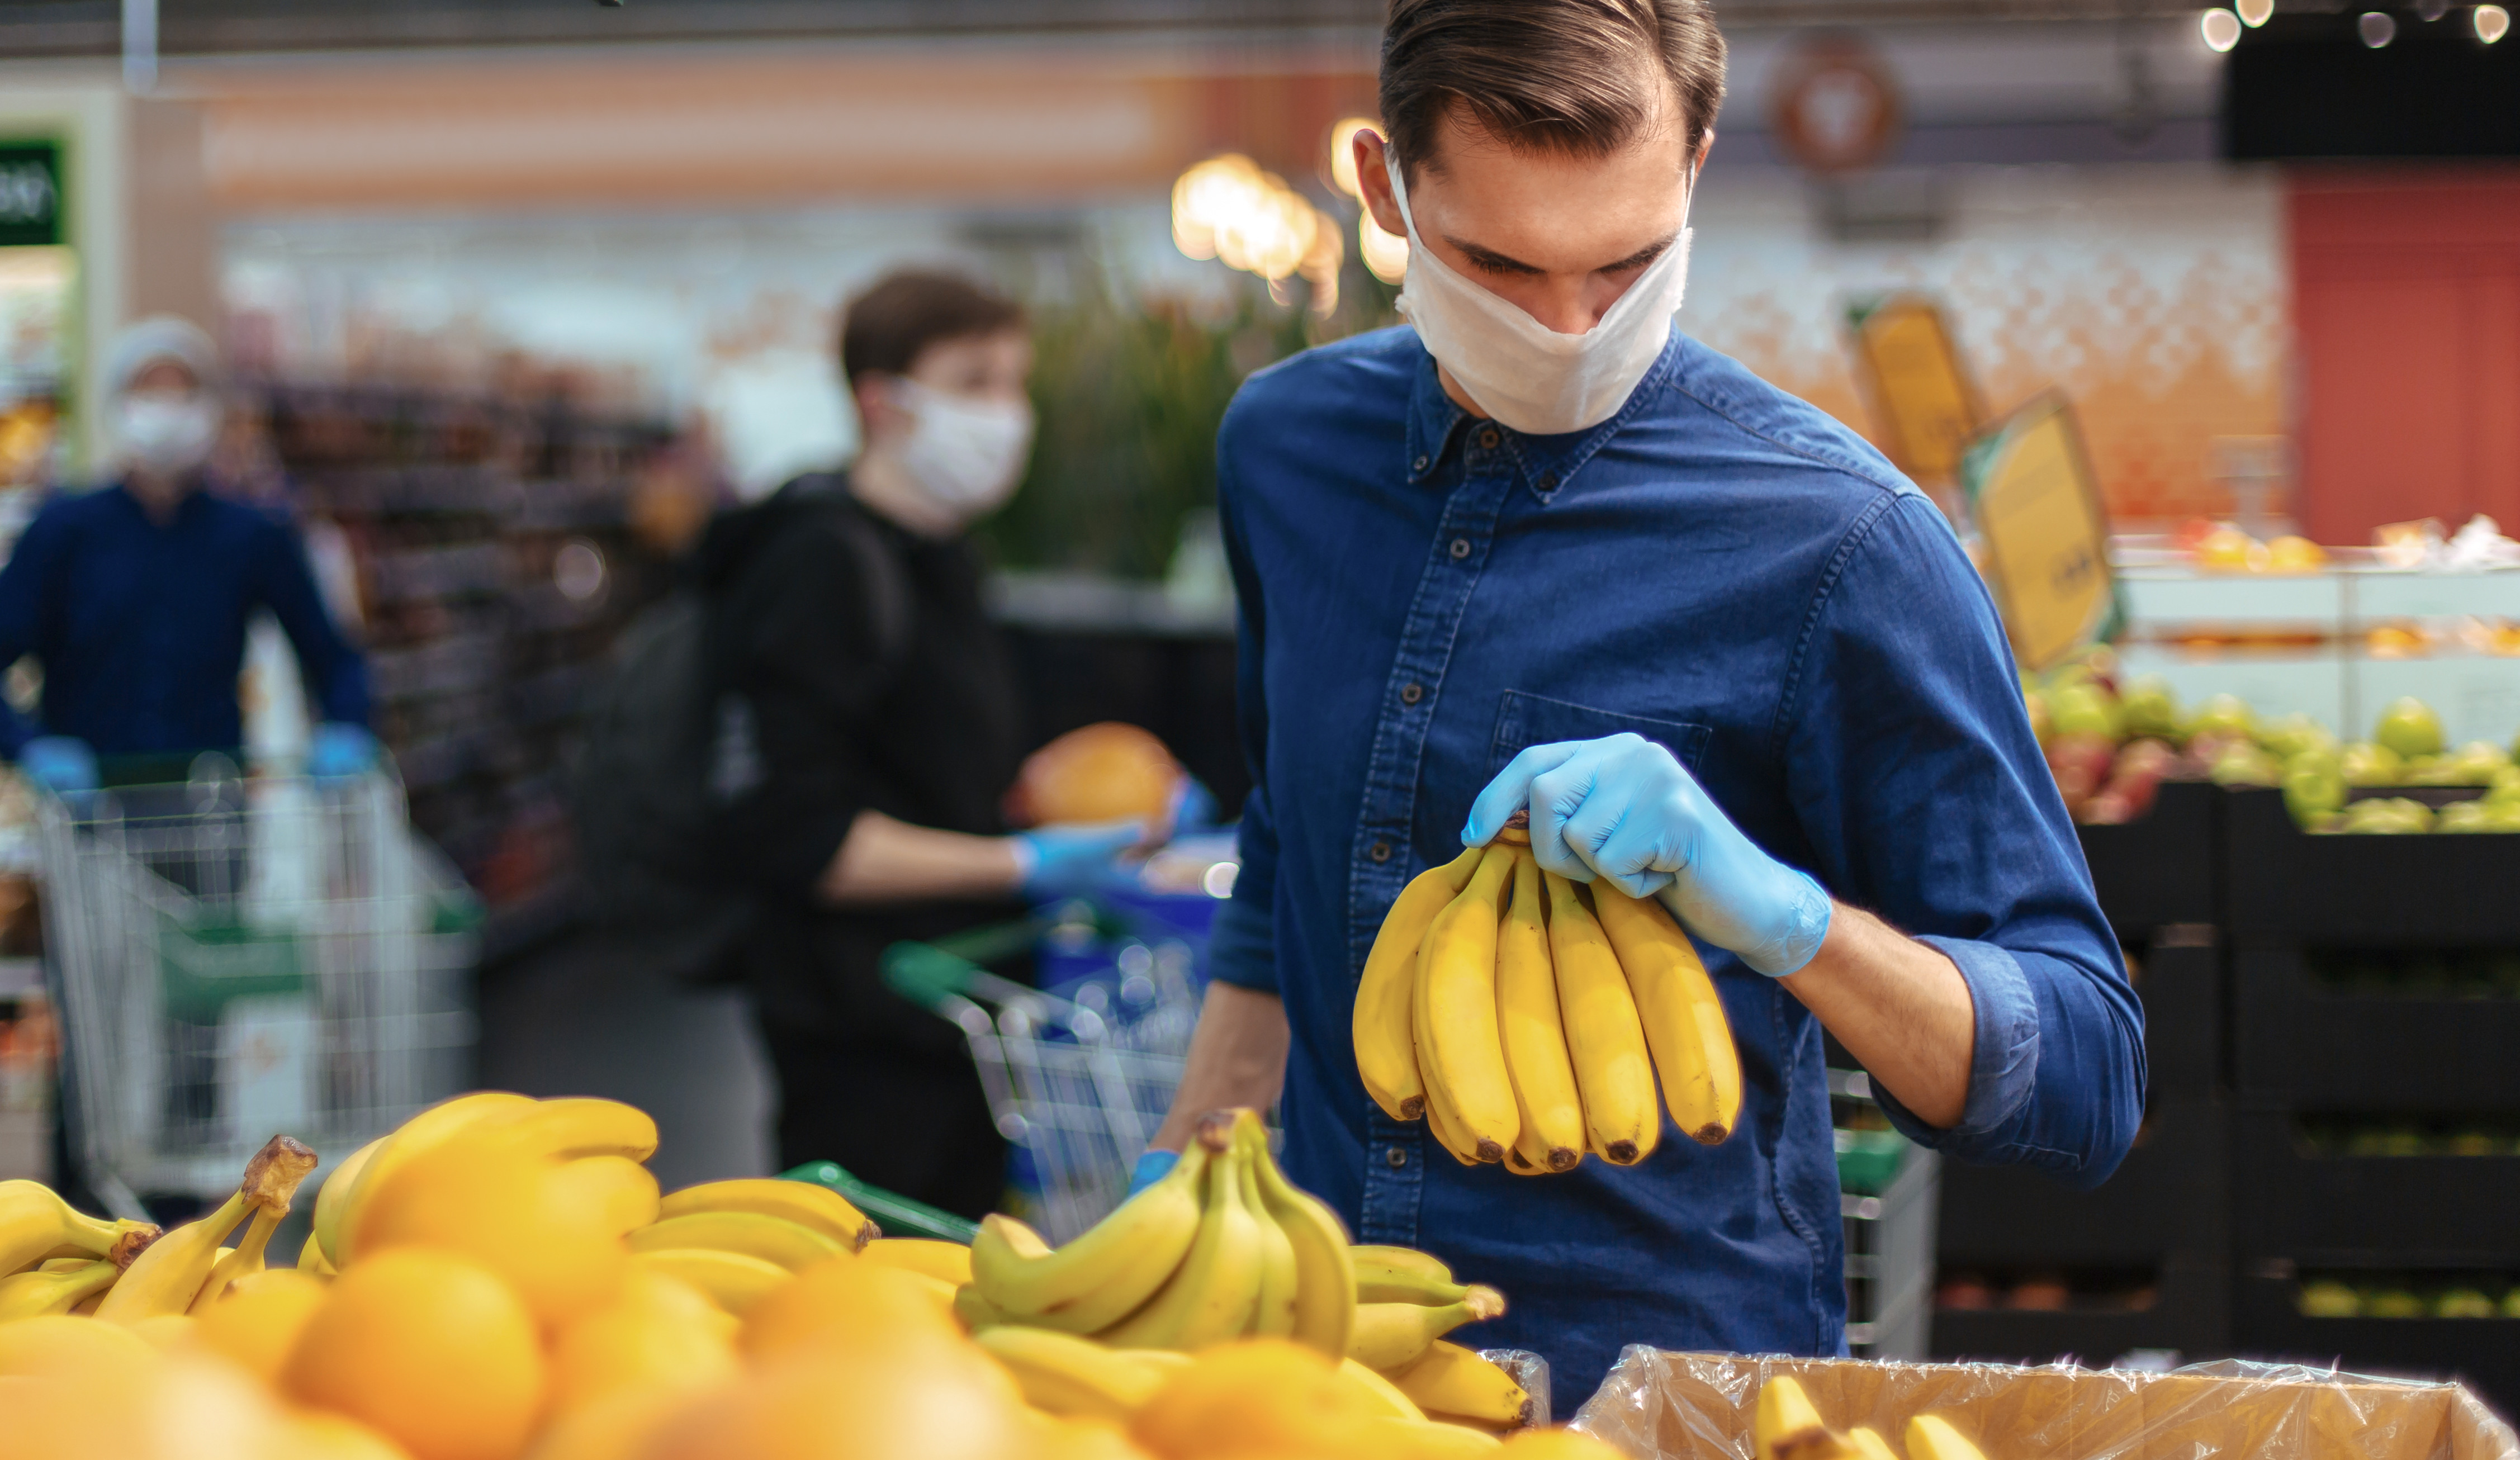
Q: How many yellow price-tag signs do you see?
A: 2